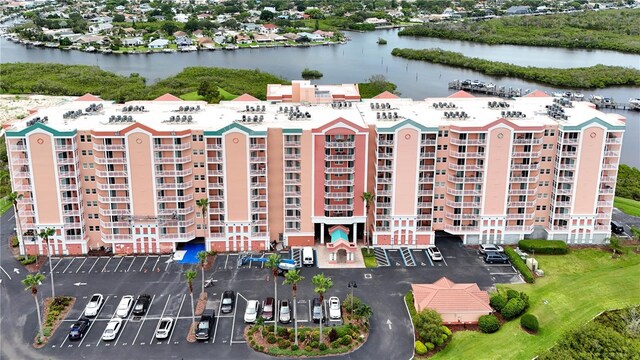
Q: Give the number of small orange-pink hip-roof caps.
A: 6